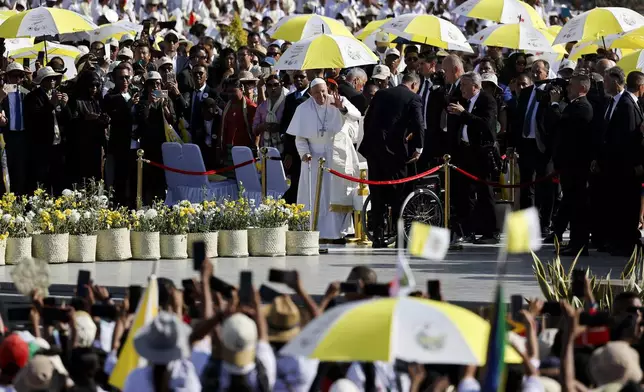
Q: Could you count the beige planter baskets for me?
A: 11